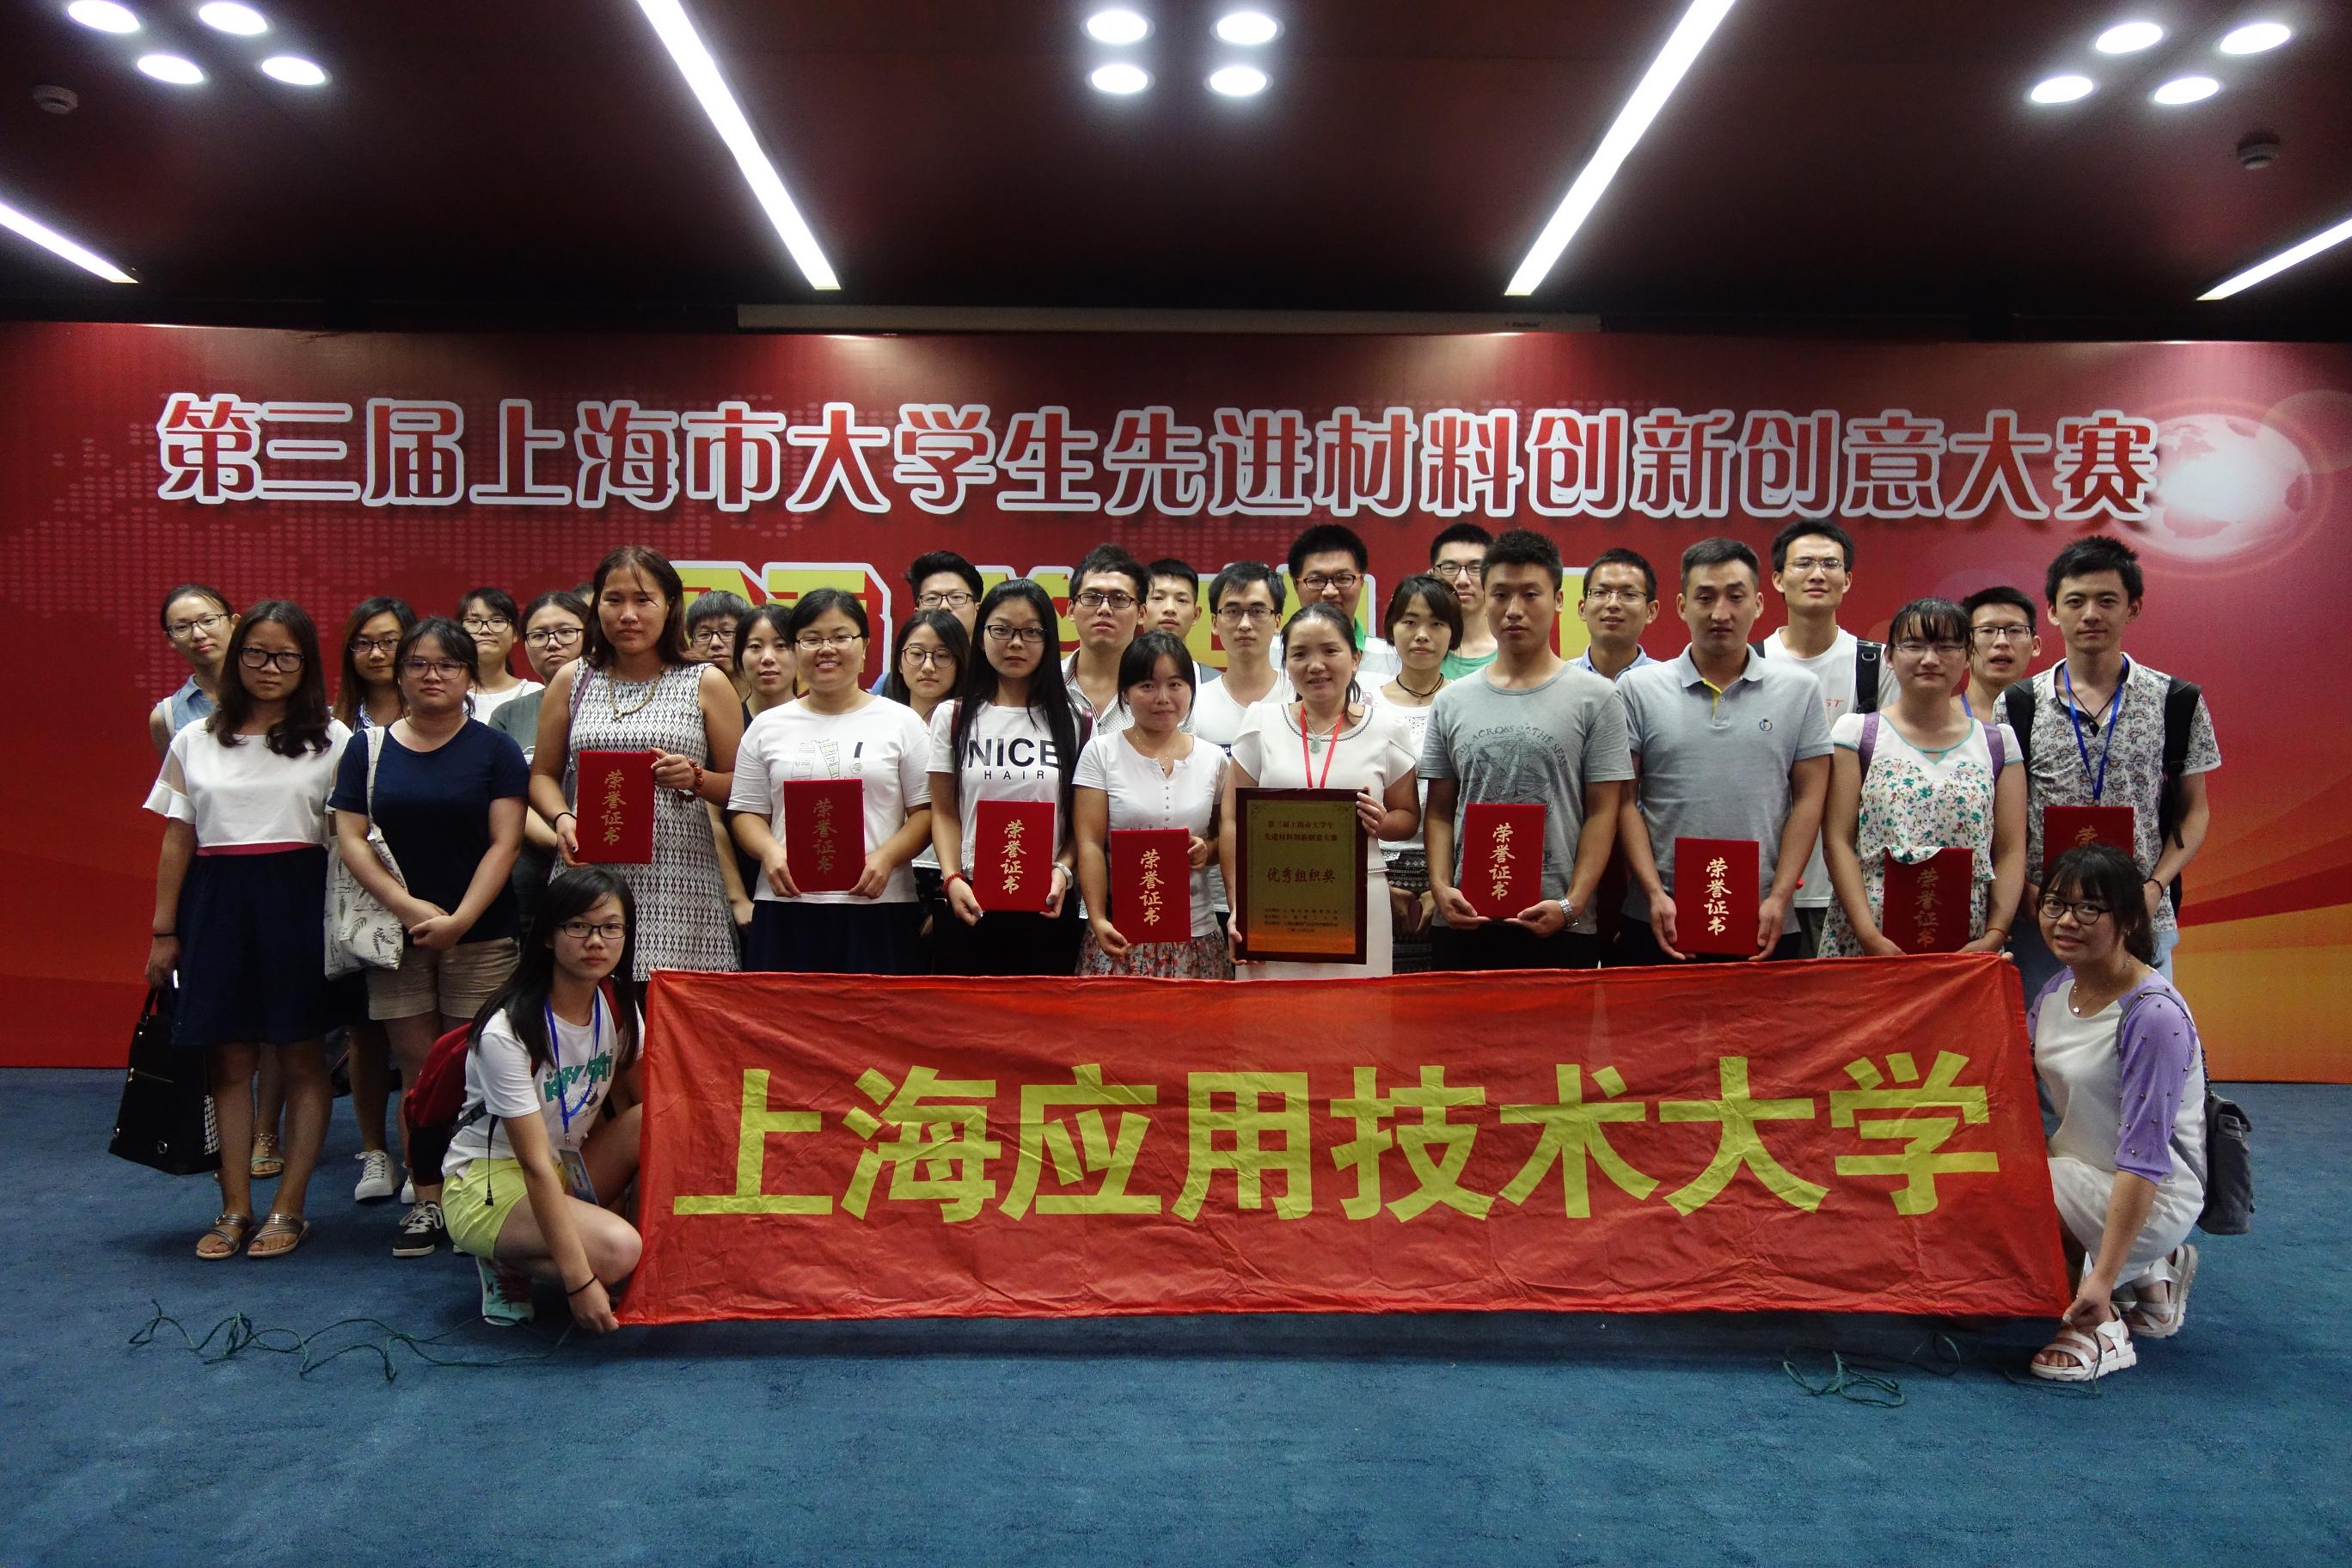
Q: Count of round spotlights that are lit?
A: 12